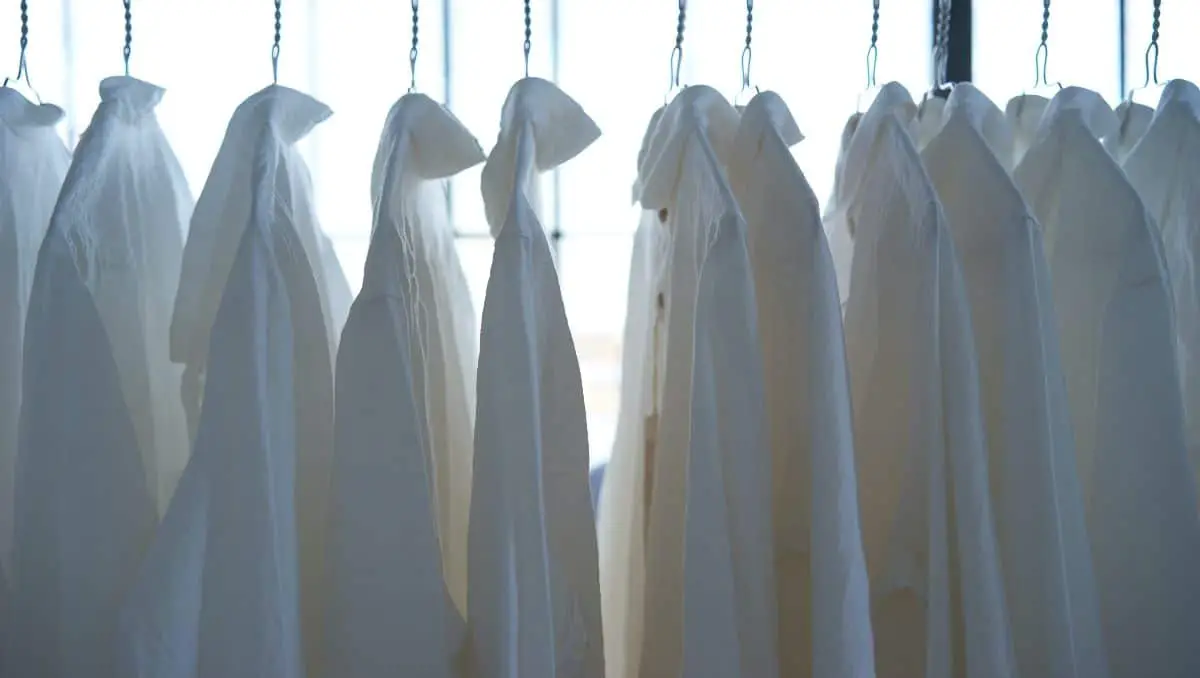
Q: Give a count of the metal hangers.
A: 11